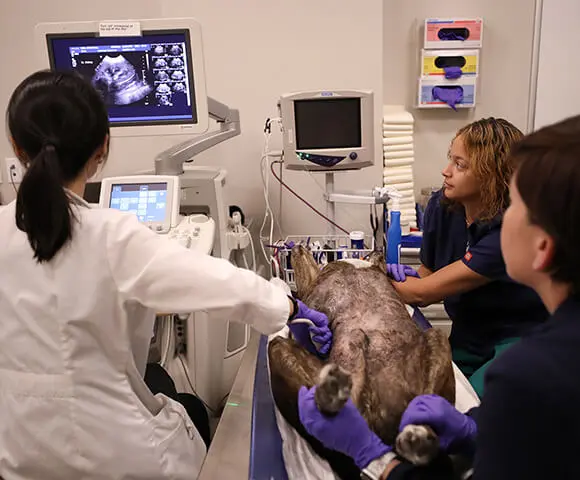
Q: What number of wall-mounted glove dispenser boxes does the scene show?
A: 3